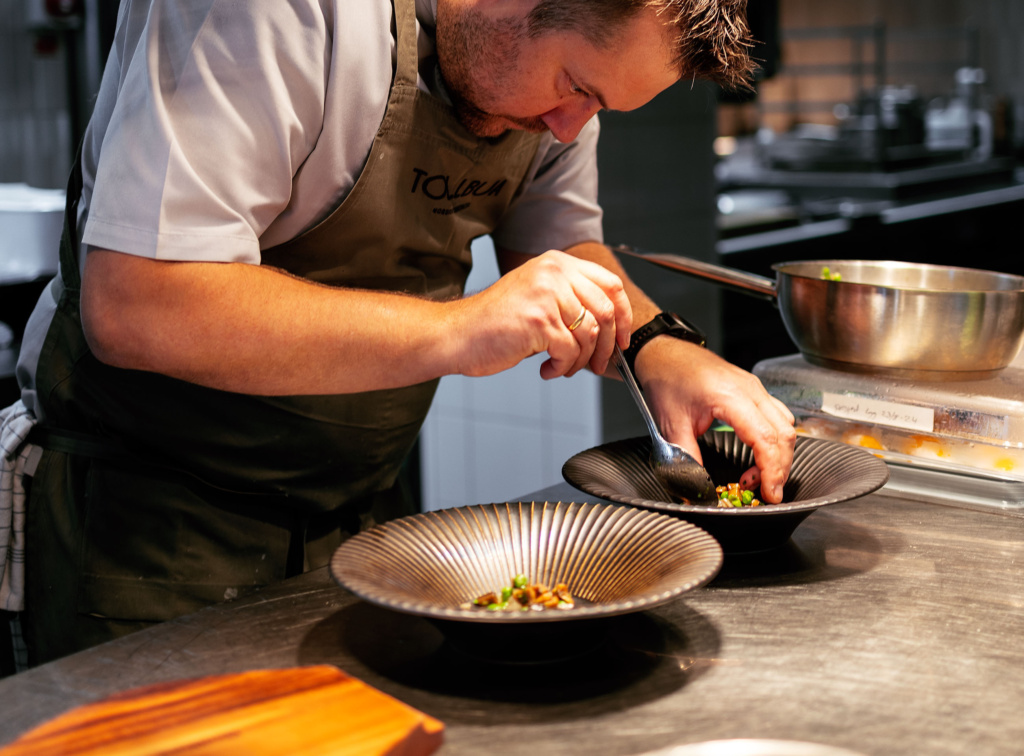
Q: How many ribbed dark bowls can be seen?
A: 2